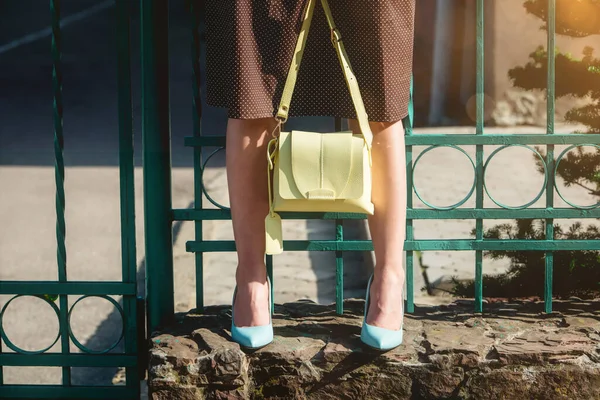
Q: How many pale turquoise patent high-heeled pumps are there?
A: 2